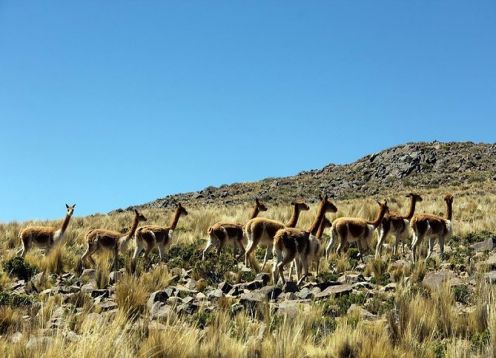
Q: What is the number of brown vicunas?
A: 10